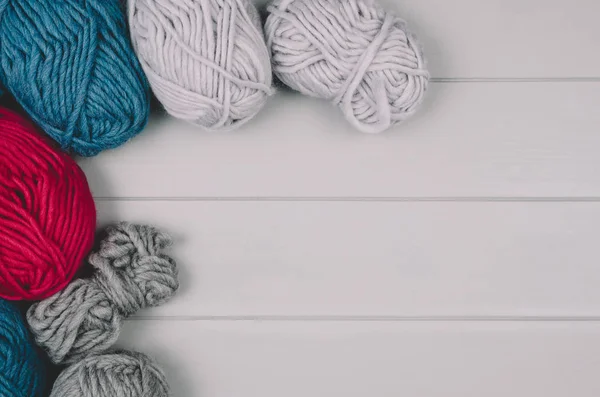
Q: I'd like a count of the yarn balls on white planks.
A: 7